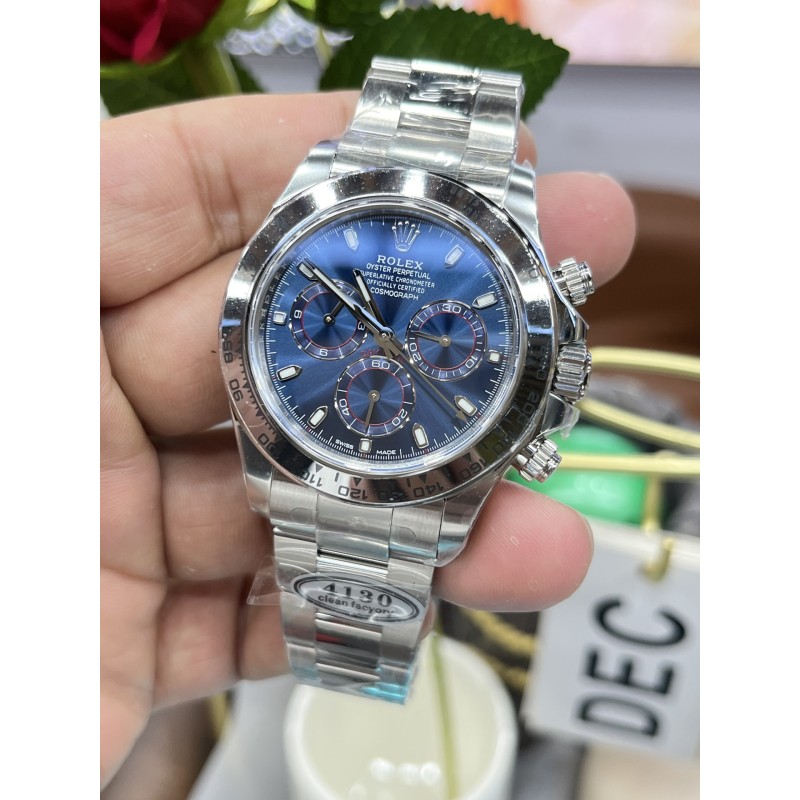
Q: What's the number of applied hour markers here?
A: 11